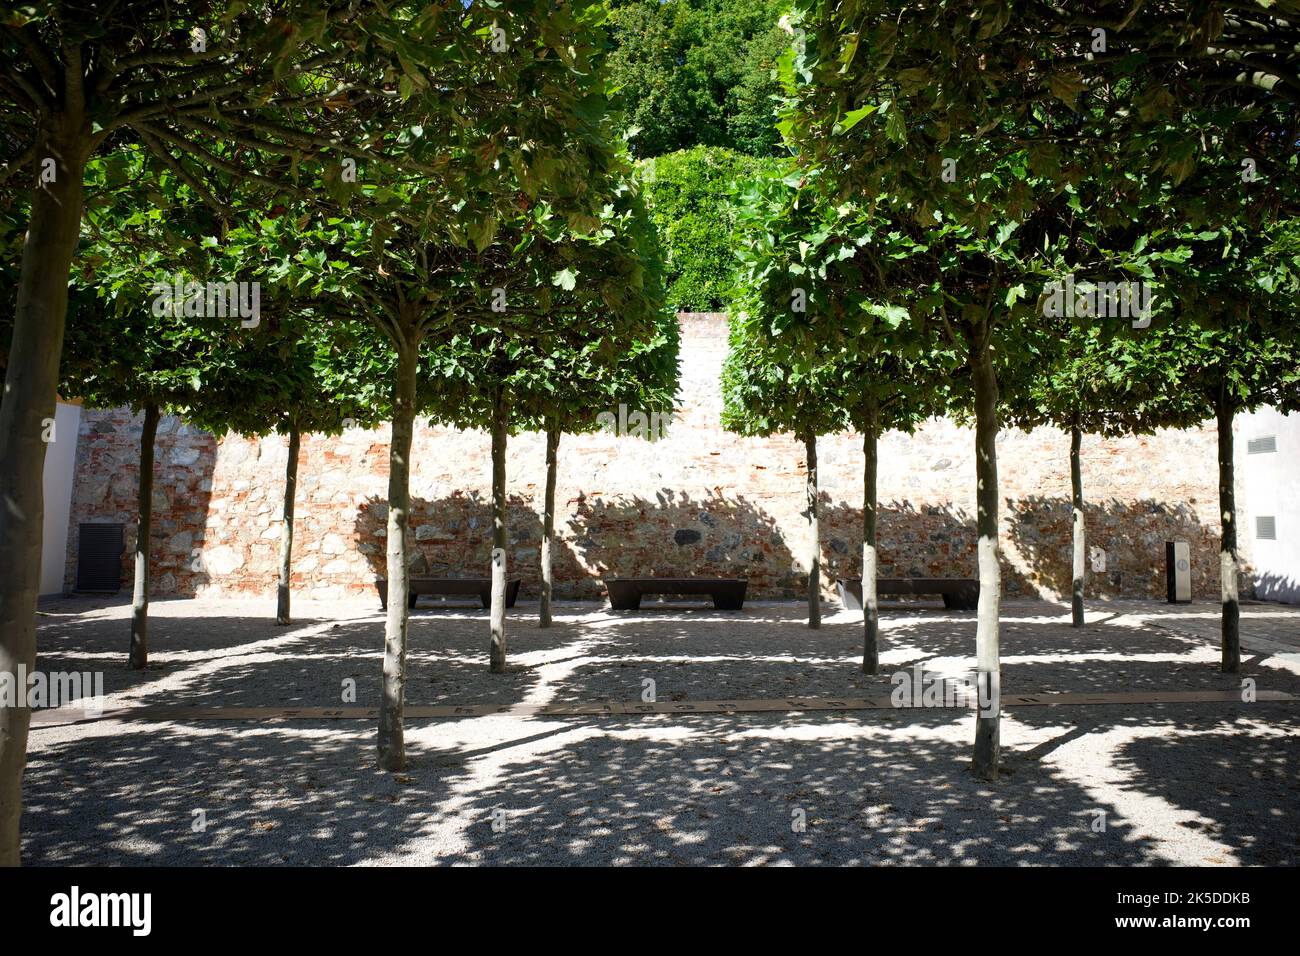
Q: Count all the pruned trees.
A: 11